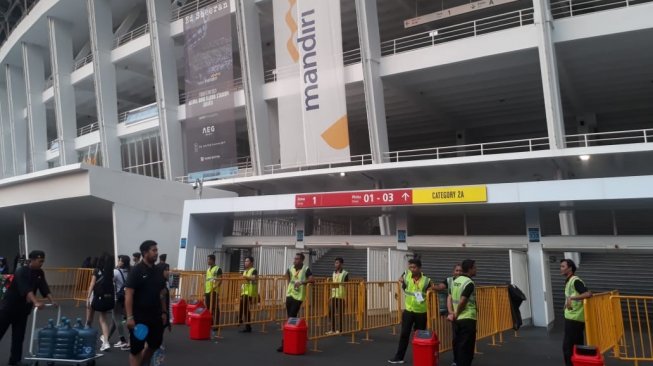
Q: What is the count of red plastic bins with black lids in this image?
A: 6